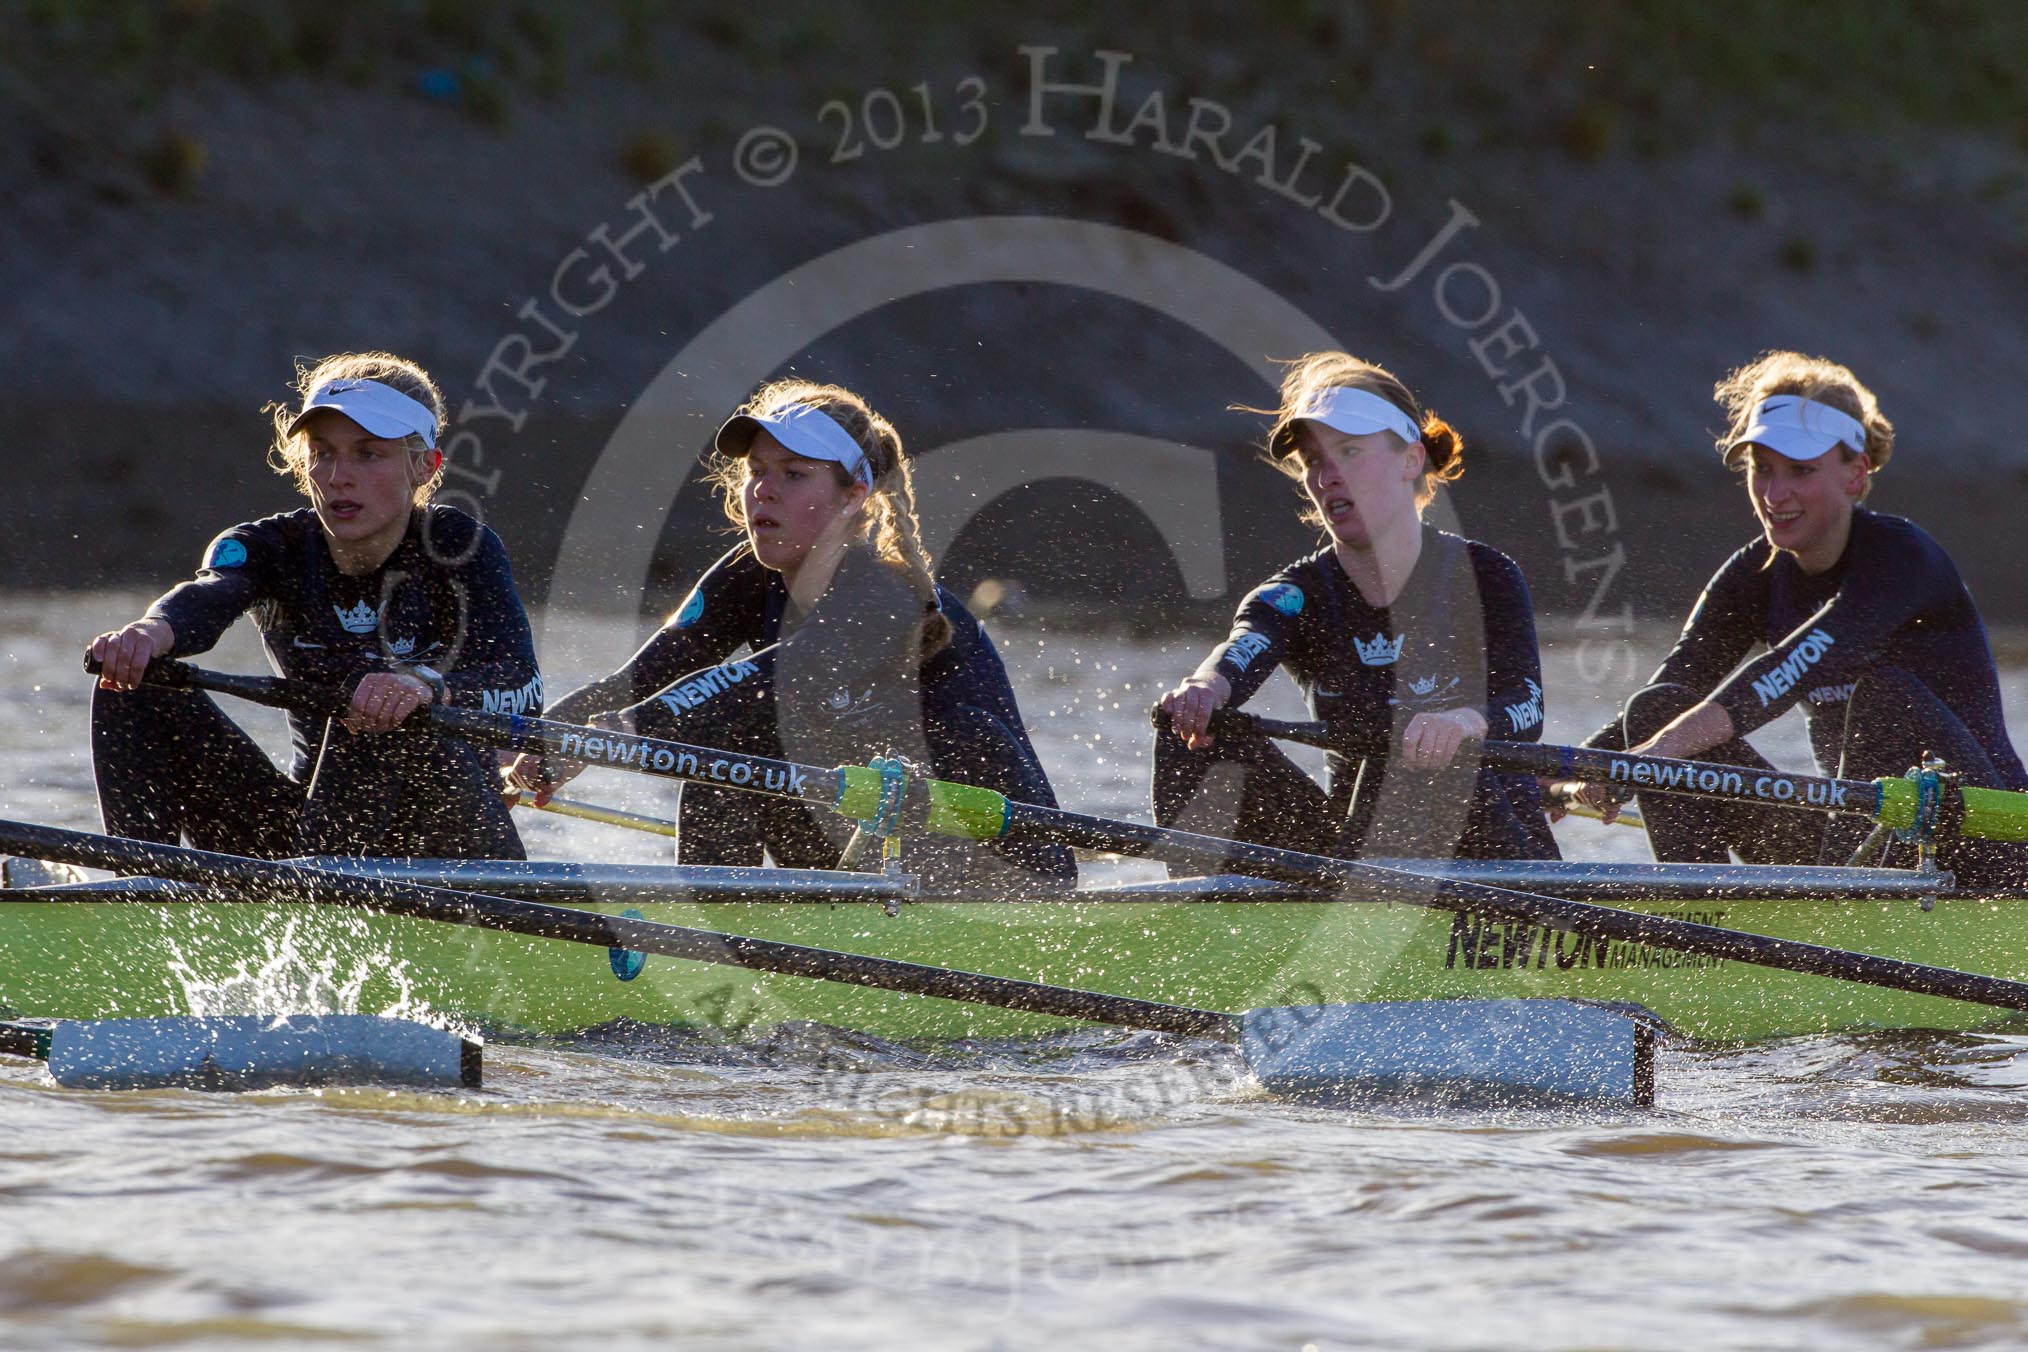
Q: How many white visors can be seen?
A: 4